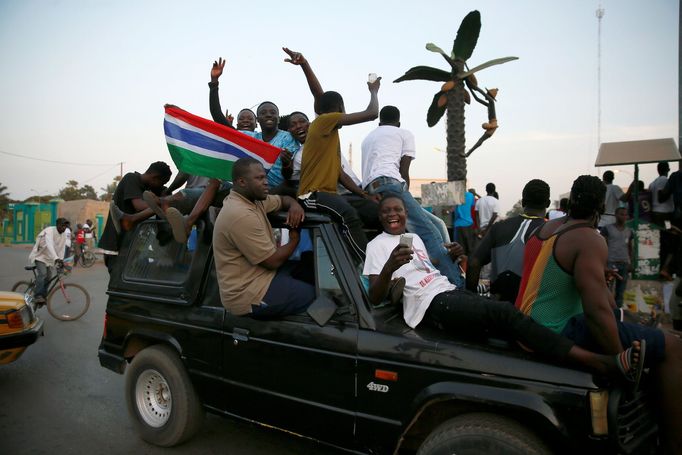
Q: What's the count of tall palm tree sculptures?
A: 1